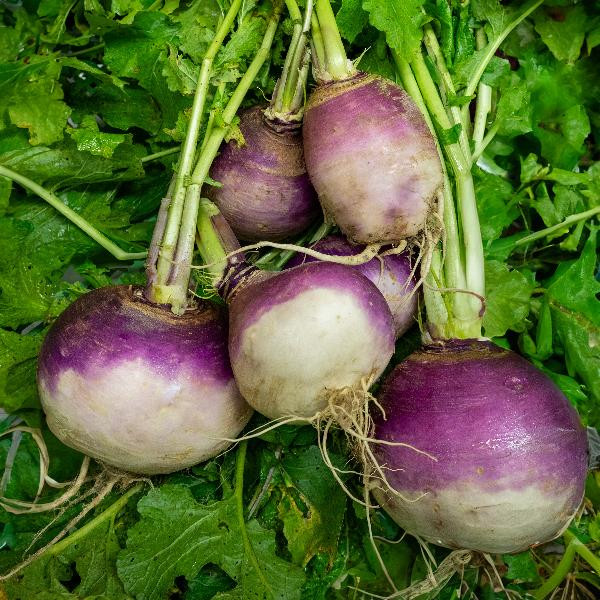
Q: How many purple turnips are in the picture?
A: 6